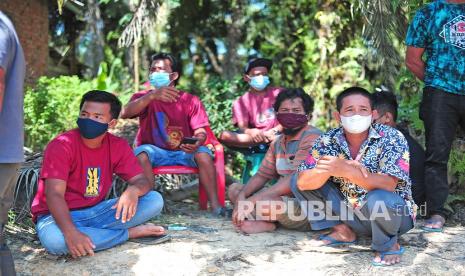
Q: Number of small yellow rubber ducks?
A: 0